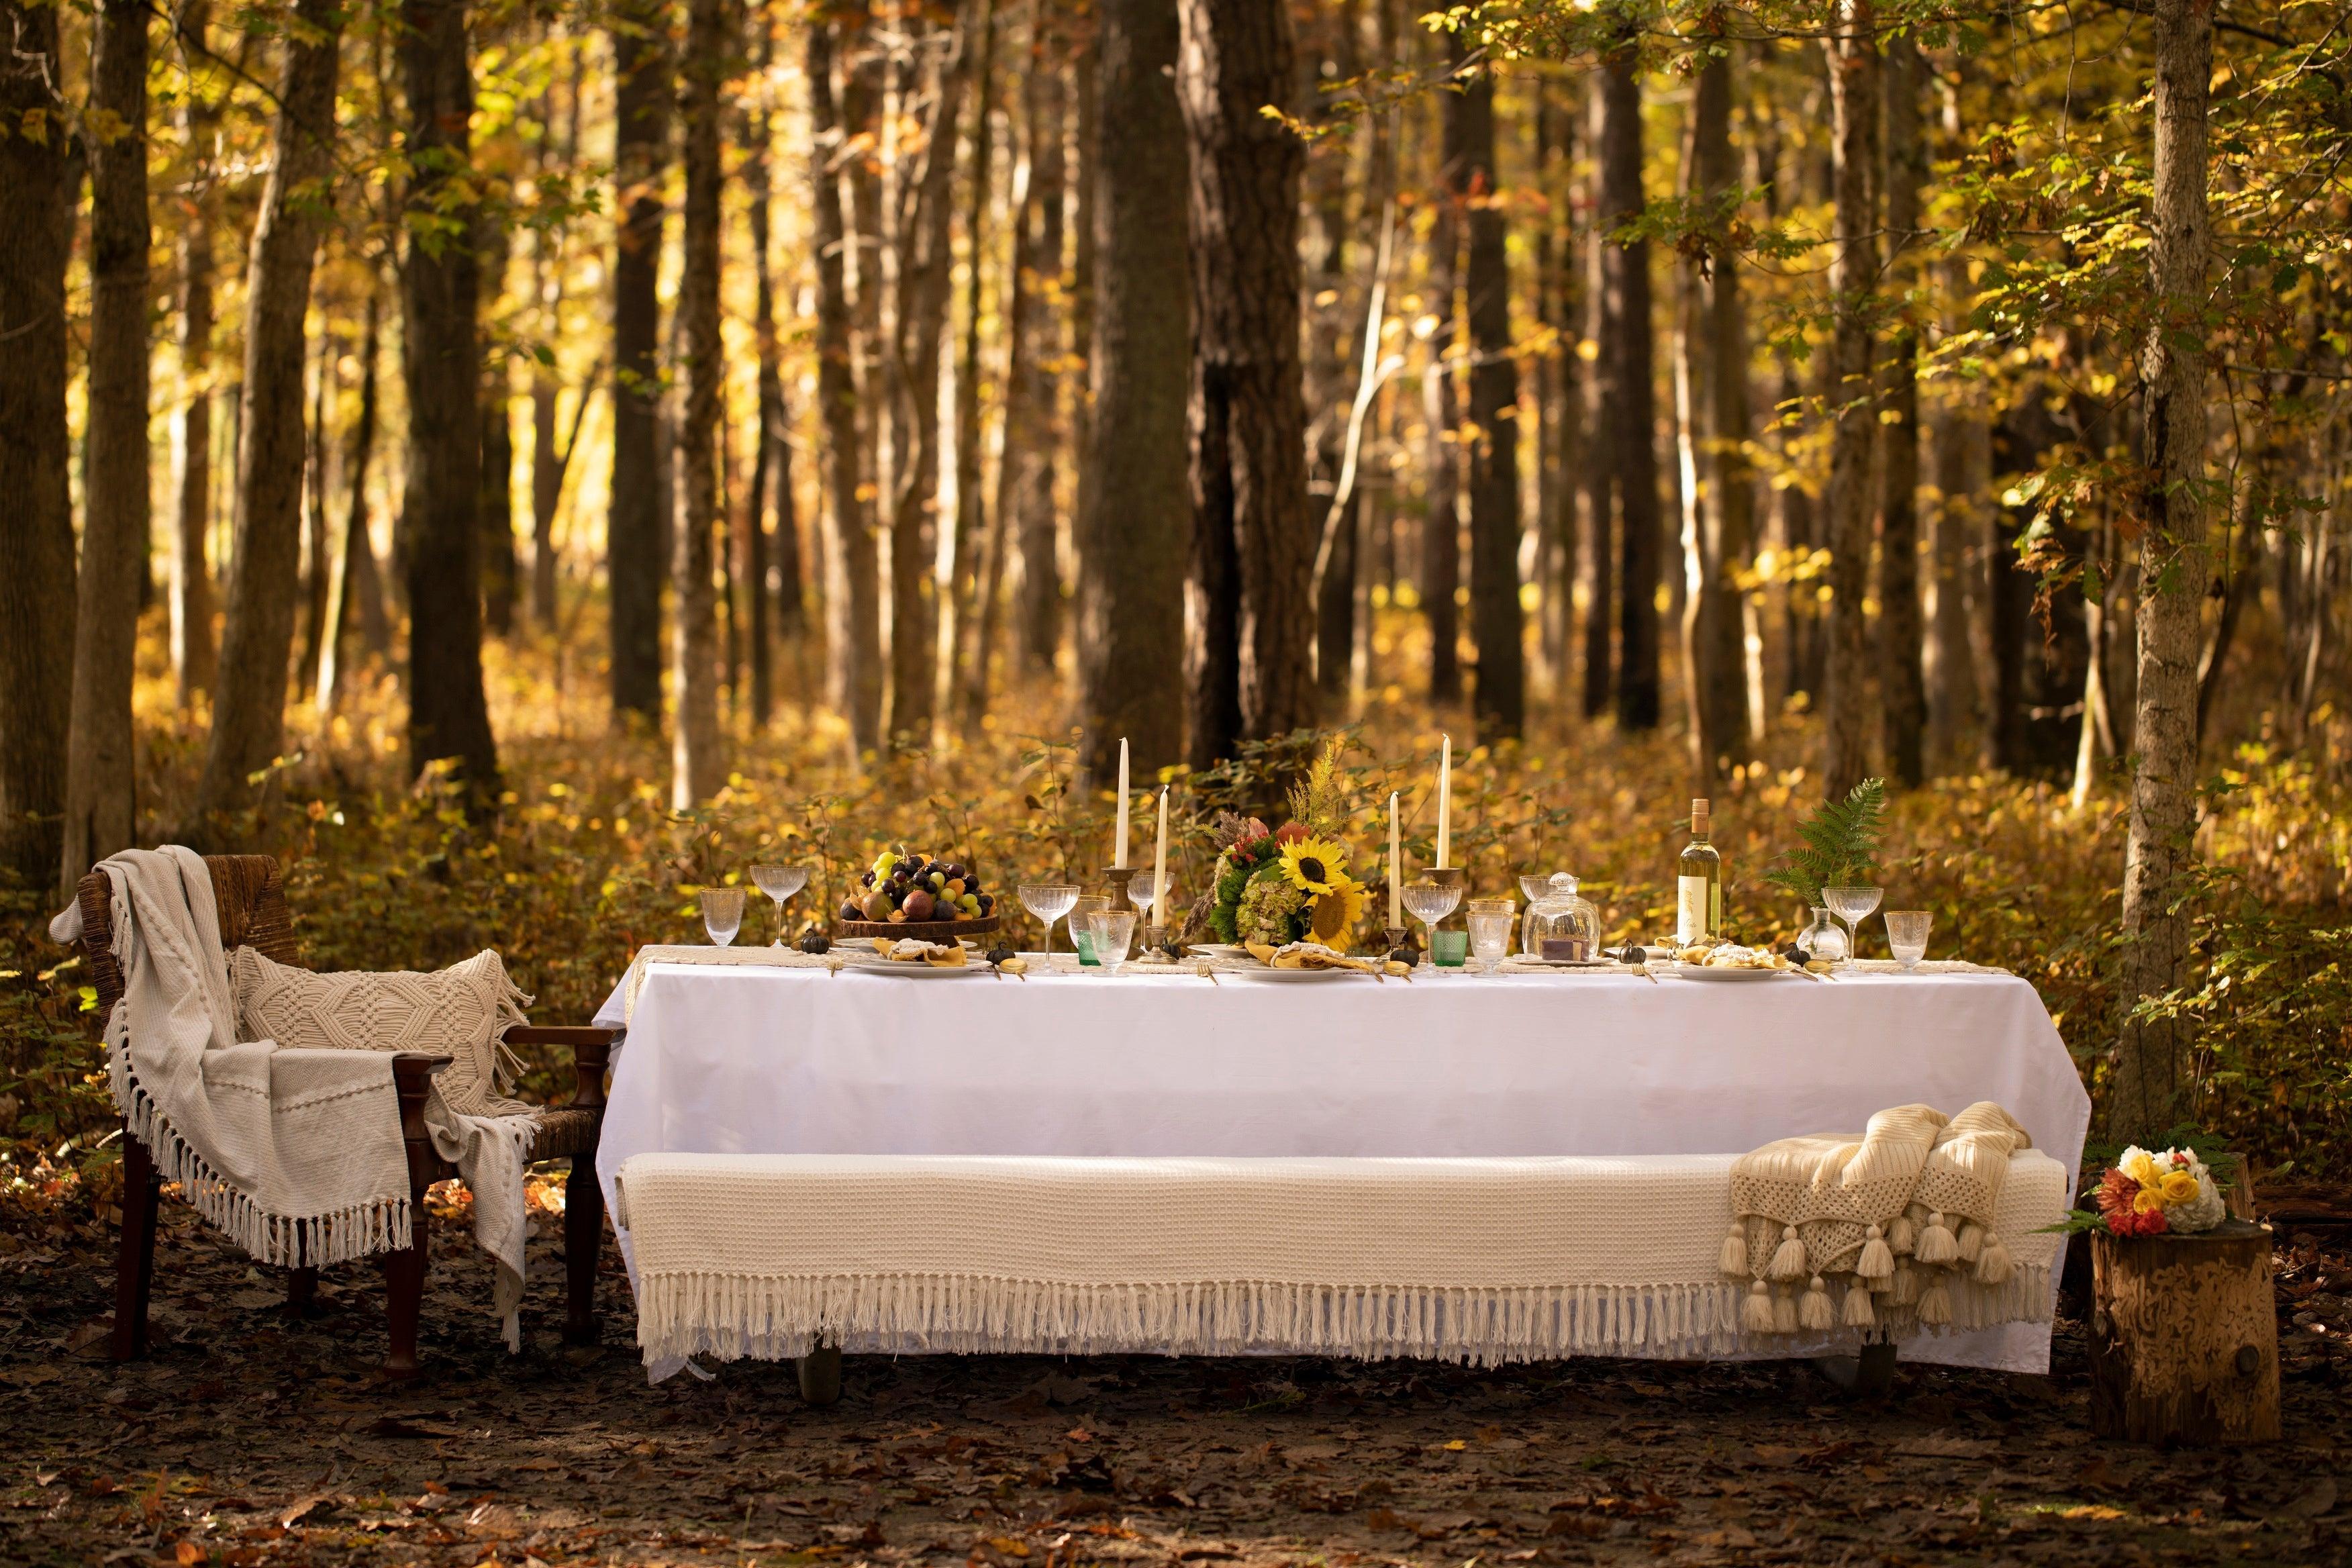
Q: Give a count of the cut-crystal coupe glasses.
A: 6